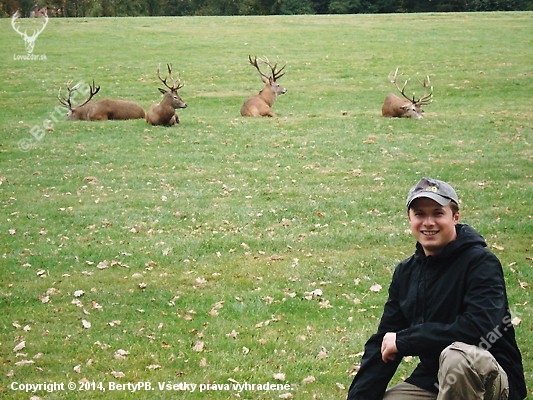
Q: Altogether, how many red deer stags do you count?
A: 4